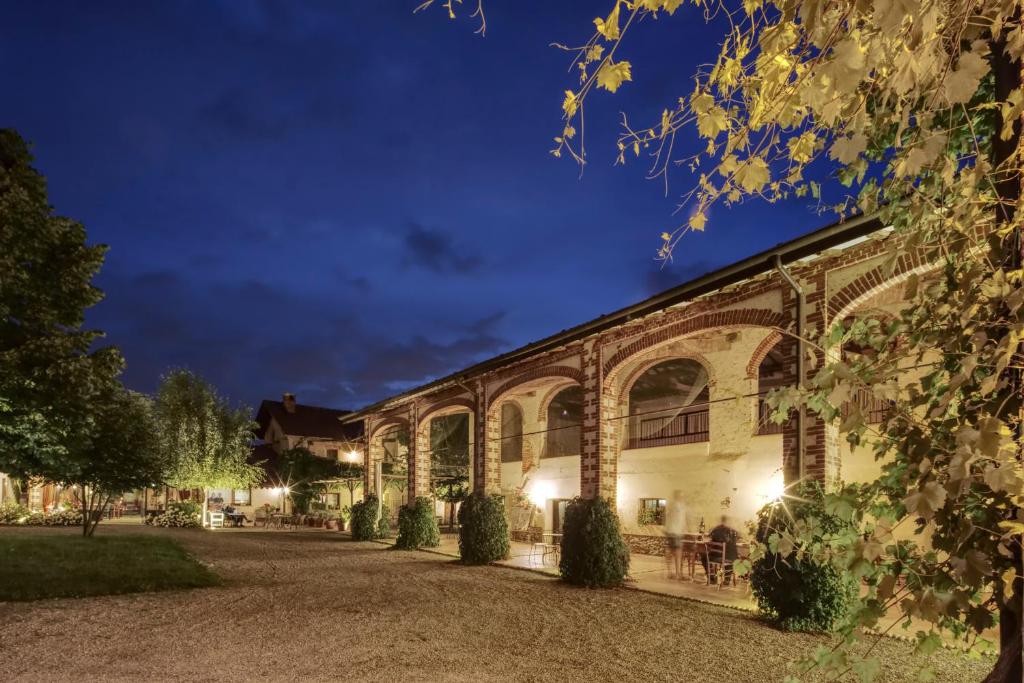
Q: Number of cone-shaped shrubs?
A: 5